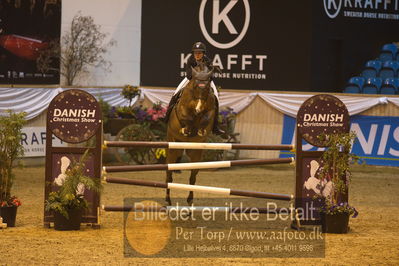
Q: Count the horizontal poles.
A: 4